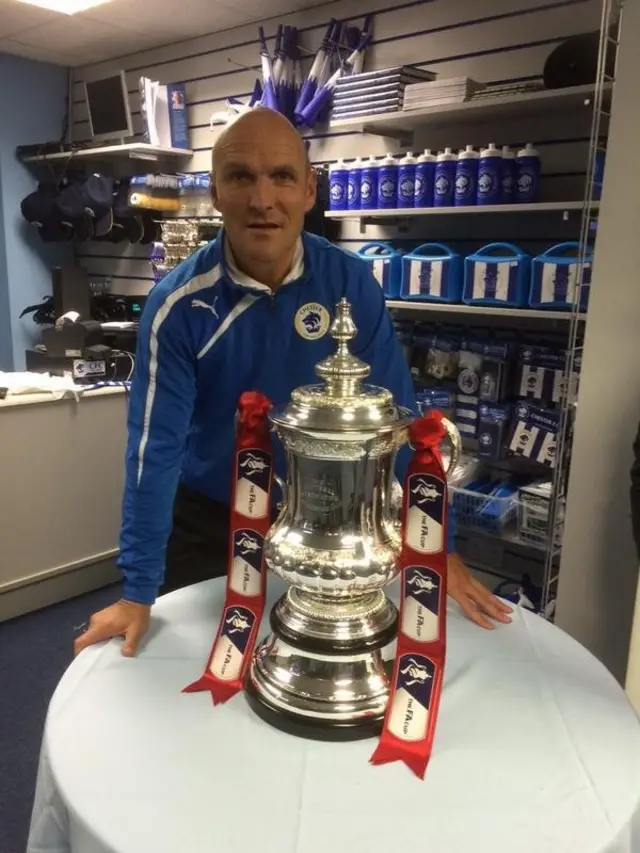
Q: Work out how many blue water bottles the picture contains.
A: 11